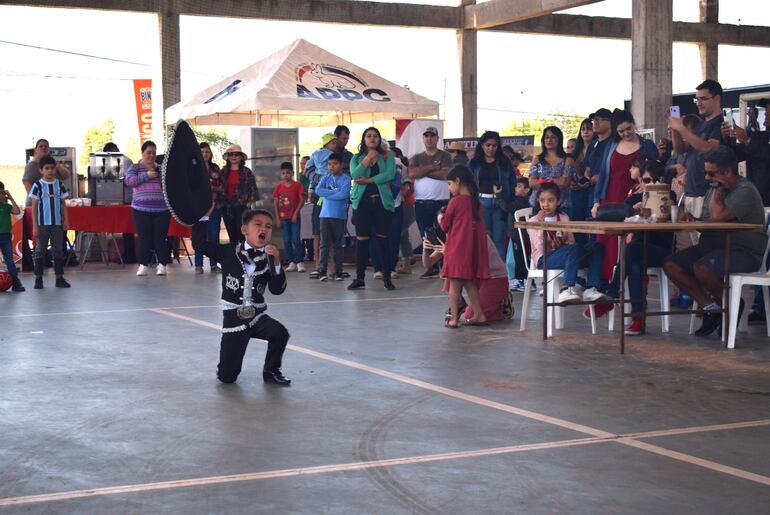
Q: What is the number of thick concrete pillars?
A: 4